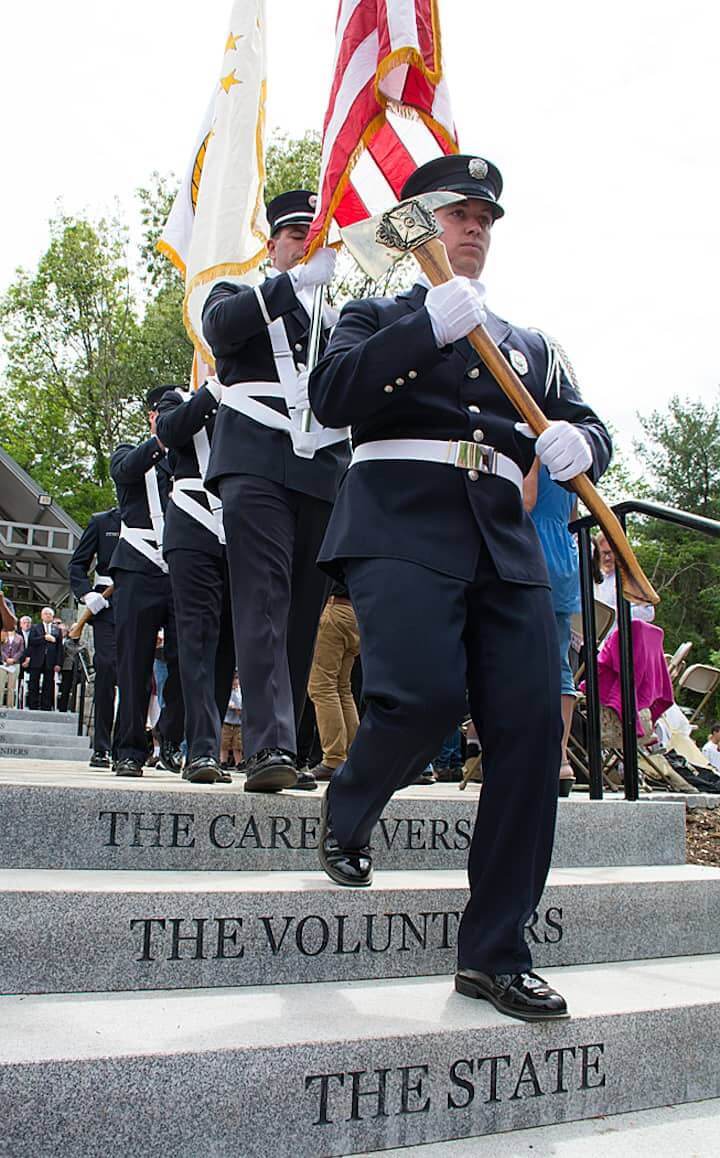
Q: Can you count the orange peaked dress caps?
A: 0